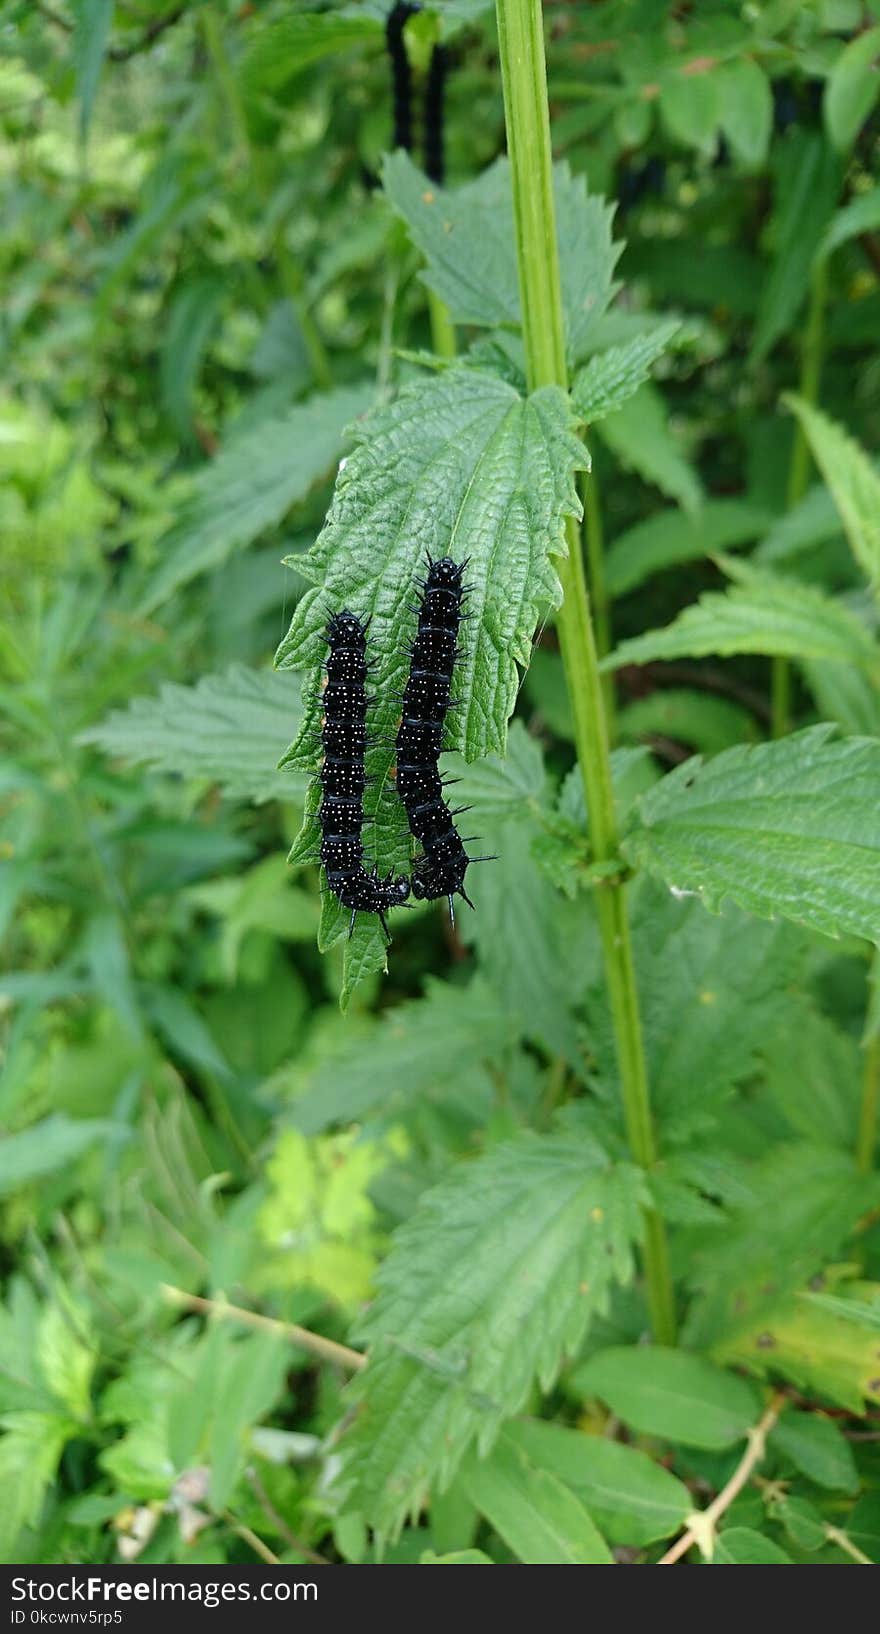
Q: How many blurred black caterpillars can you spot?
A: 2